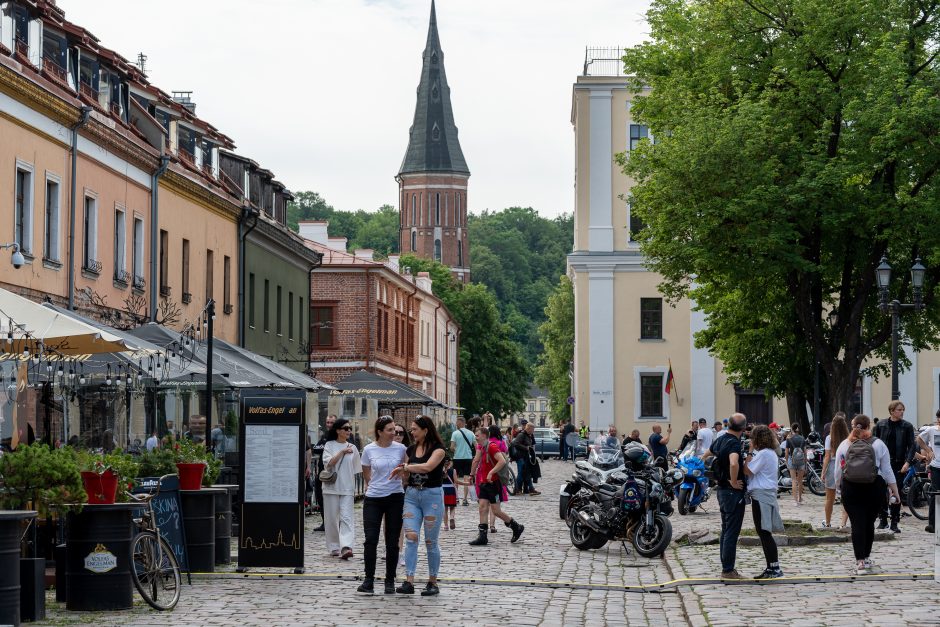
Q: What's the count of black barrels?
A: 4